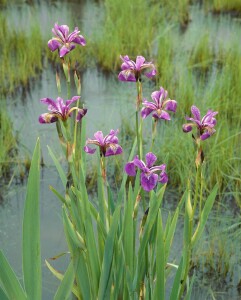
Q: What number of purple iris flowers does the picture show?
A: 7